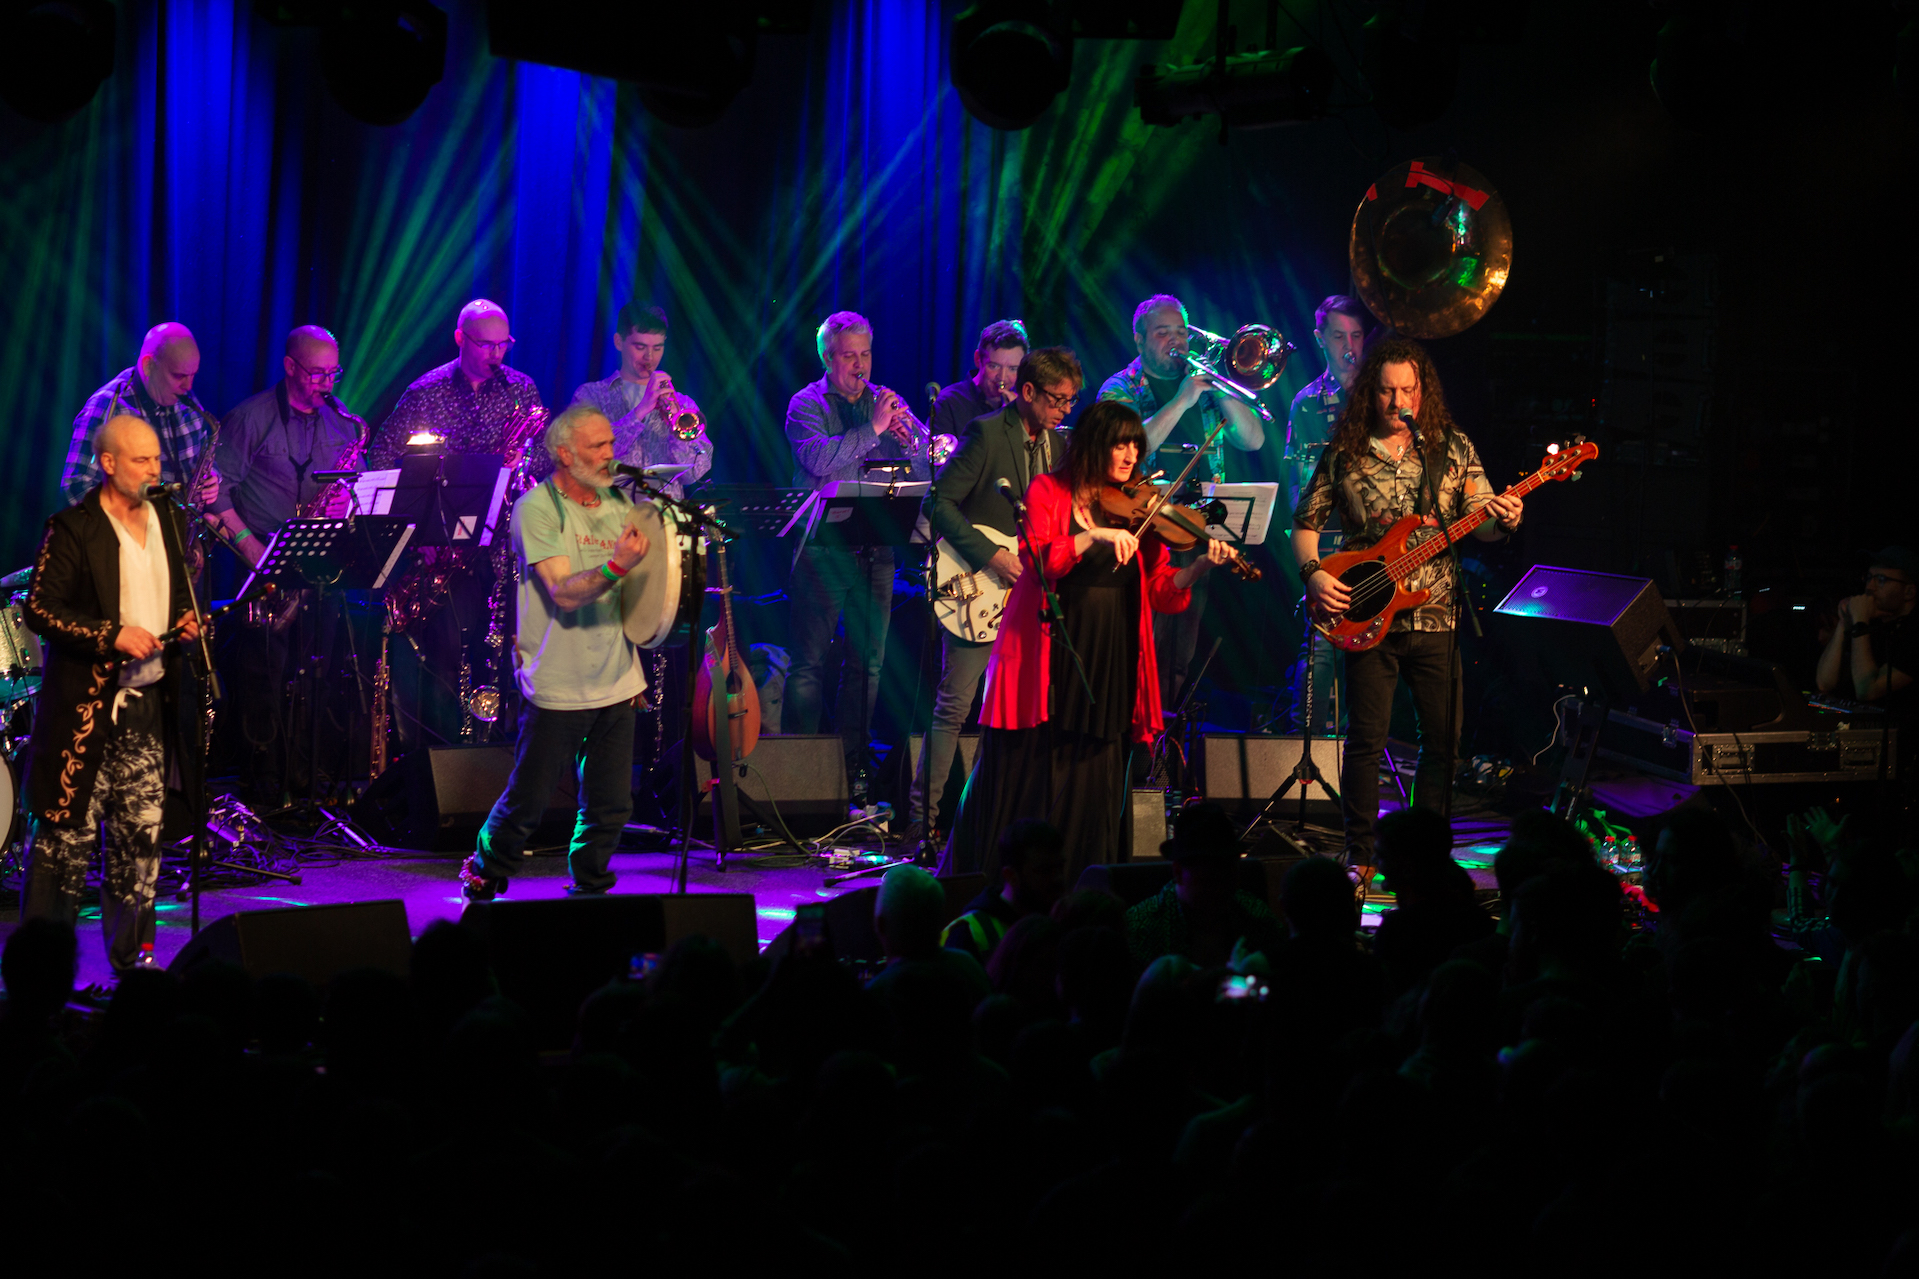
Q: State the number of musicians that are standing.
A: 13